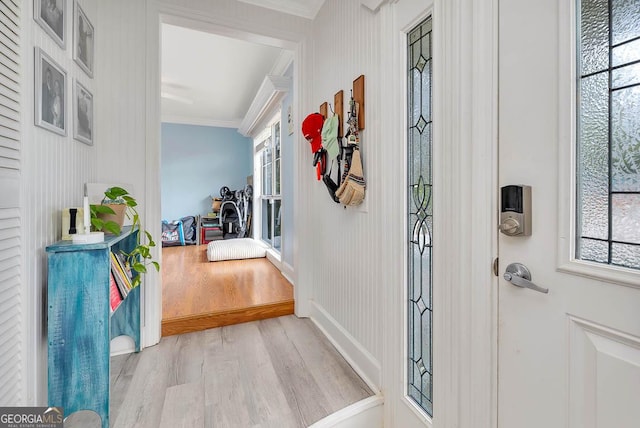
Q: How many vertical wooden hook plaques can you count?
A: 3